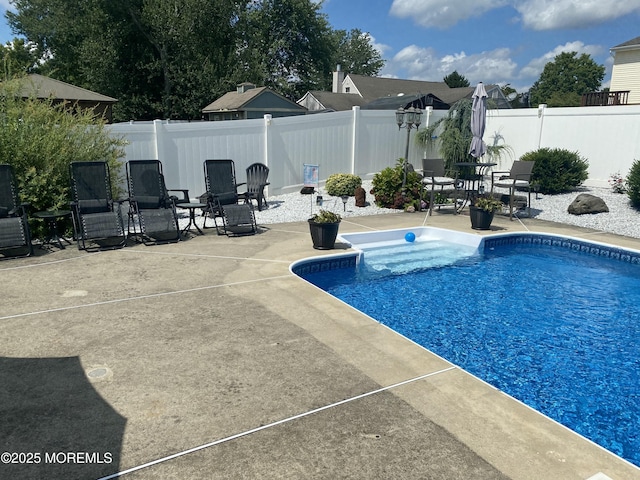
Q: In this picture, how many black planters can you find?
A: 2